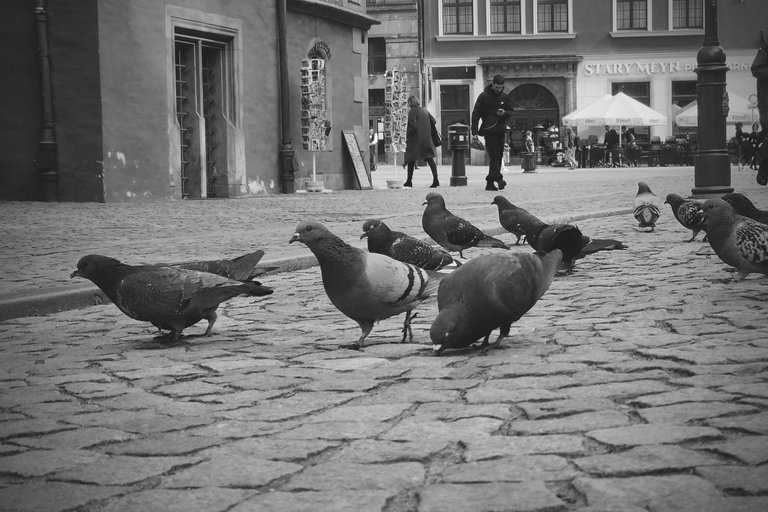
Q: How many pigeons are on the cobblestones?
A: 12